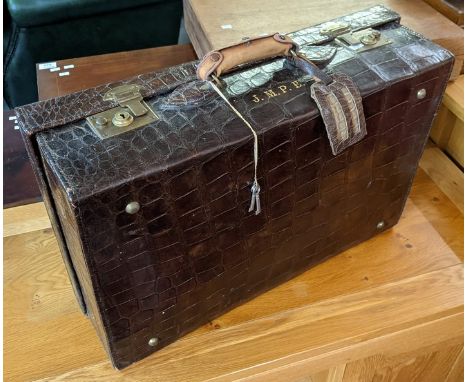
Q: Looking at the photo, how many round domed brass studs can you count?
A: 4